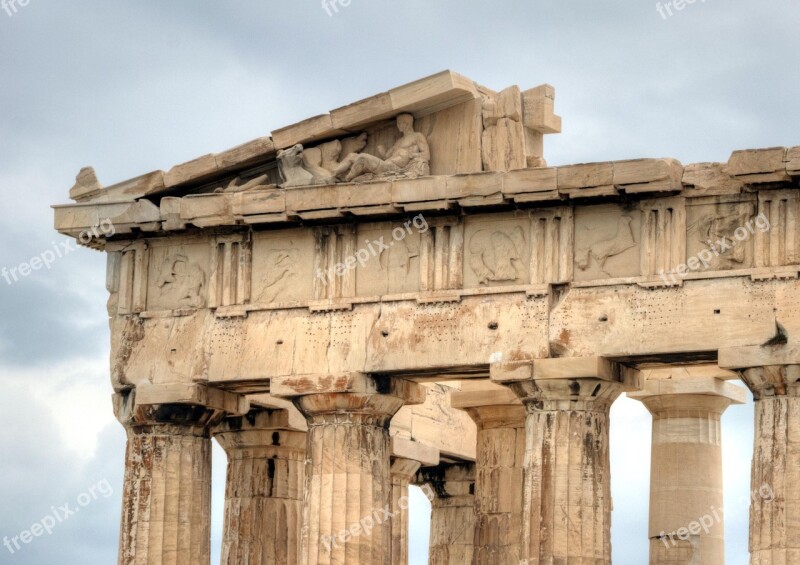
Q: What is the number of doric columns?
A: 9